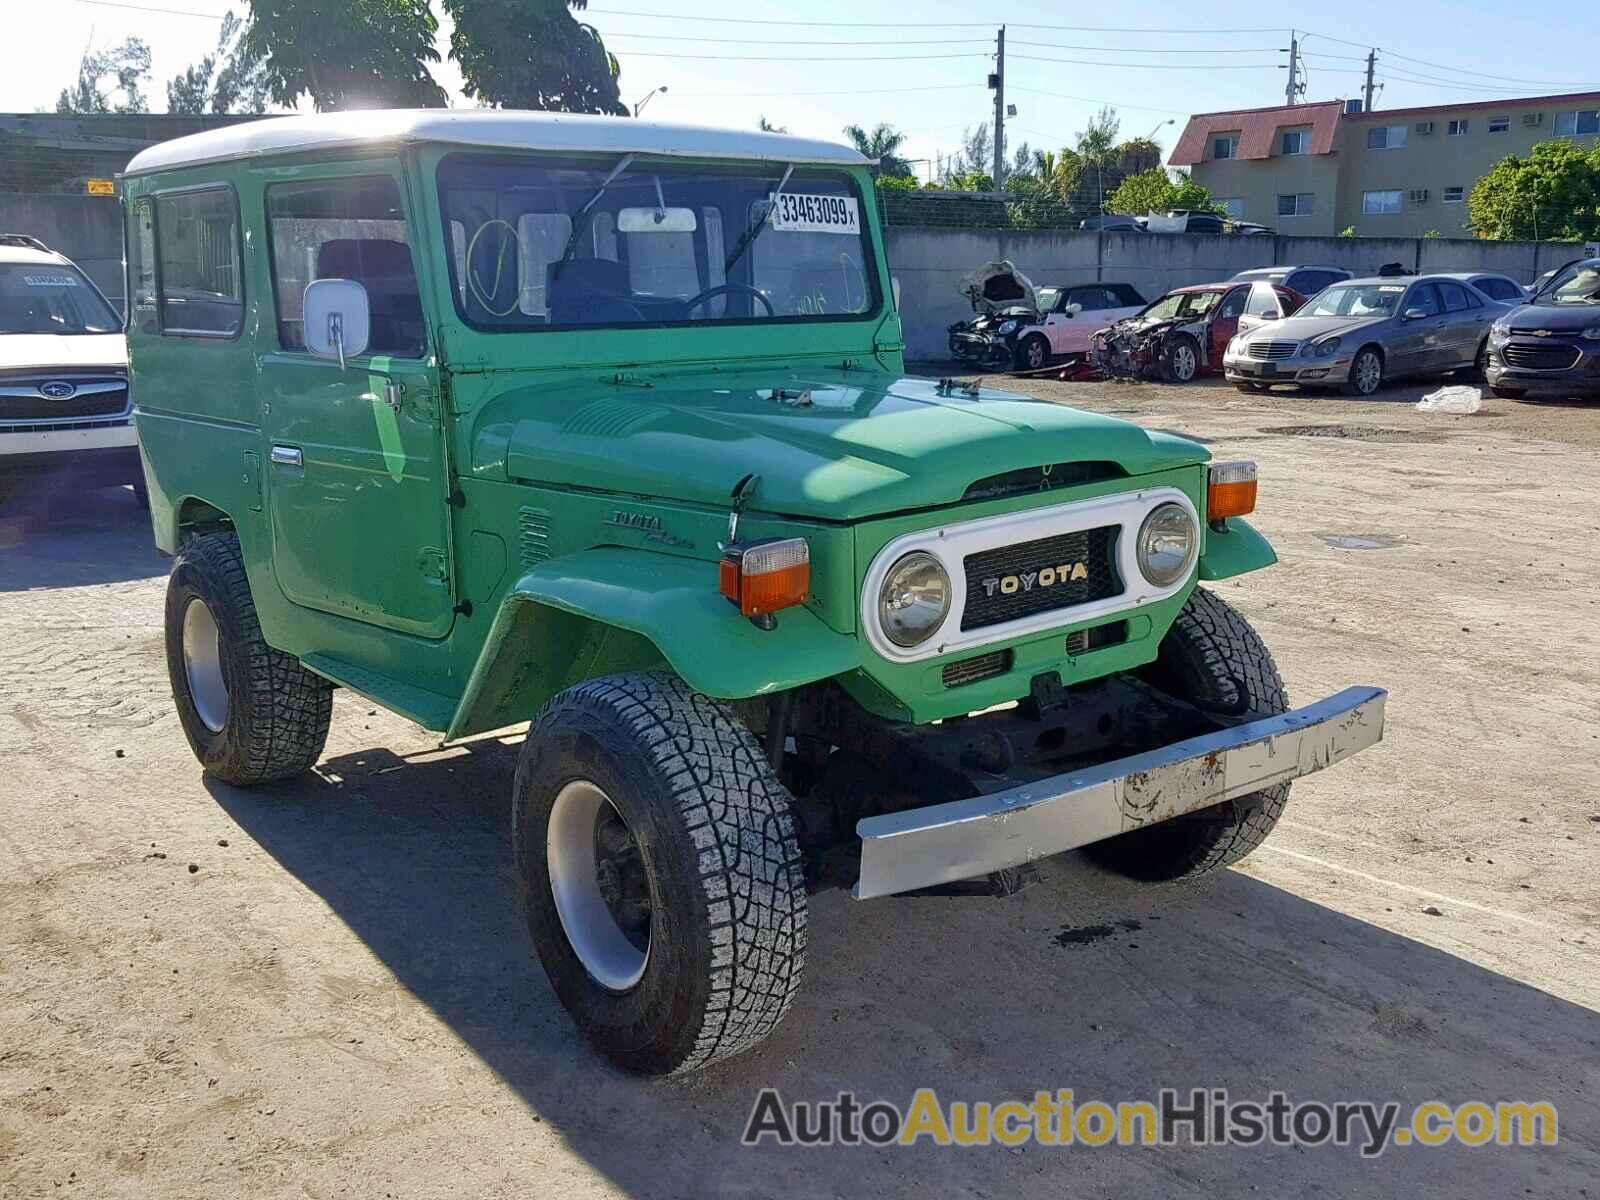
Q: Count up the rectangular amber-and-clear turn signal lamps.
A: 2